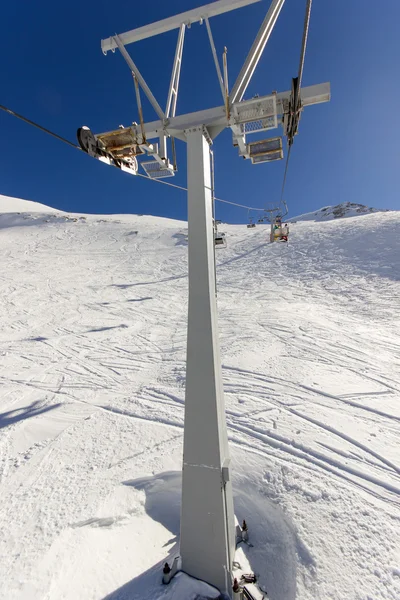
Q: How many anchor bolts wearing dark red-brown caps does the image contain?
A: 3